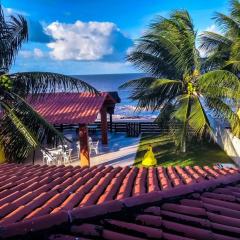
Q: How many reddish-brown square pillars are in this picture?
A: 2